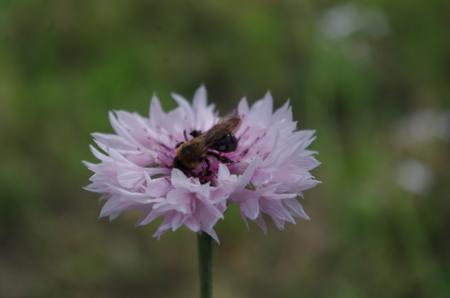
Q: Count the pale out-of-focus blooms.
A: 3